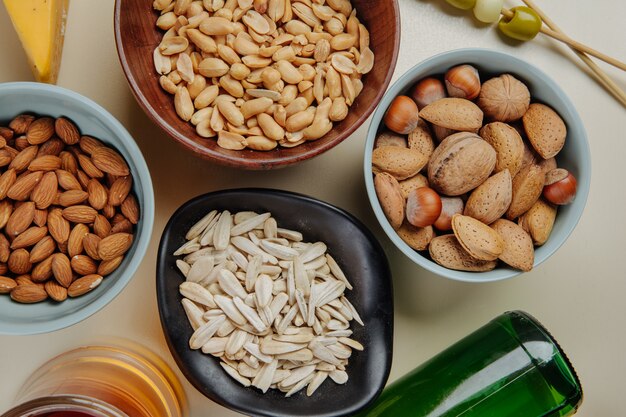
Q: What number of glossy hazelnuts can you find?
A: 6